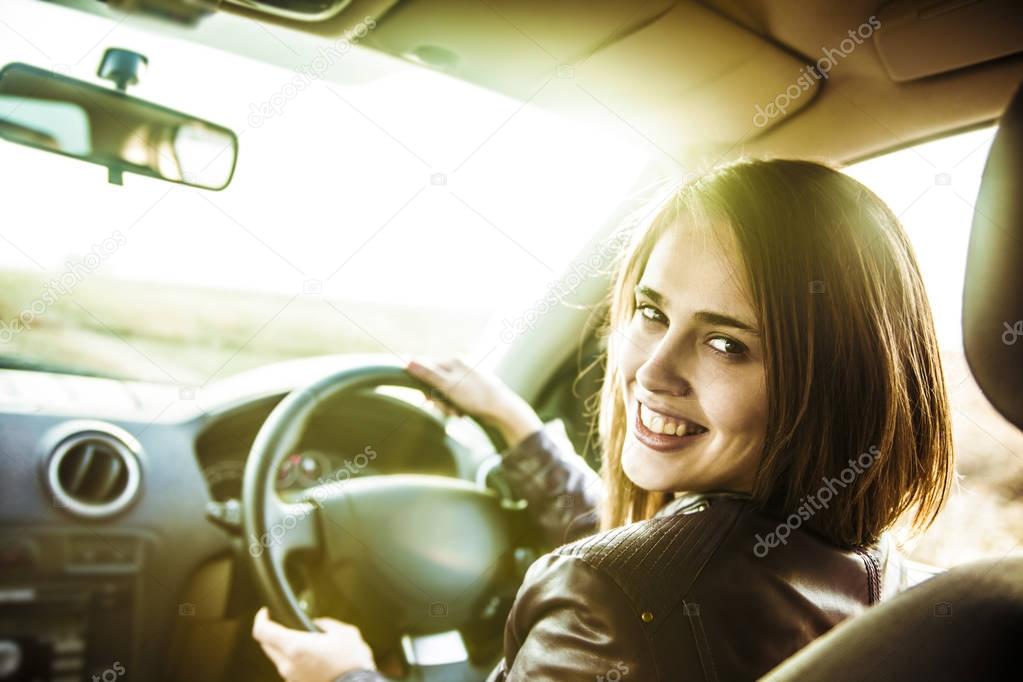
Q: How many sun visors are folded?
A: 1